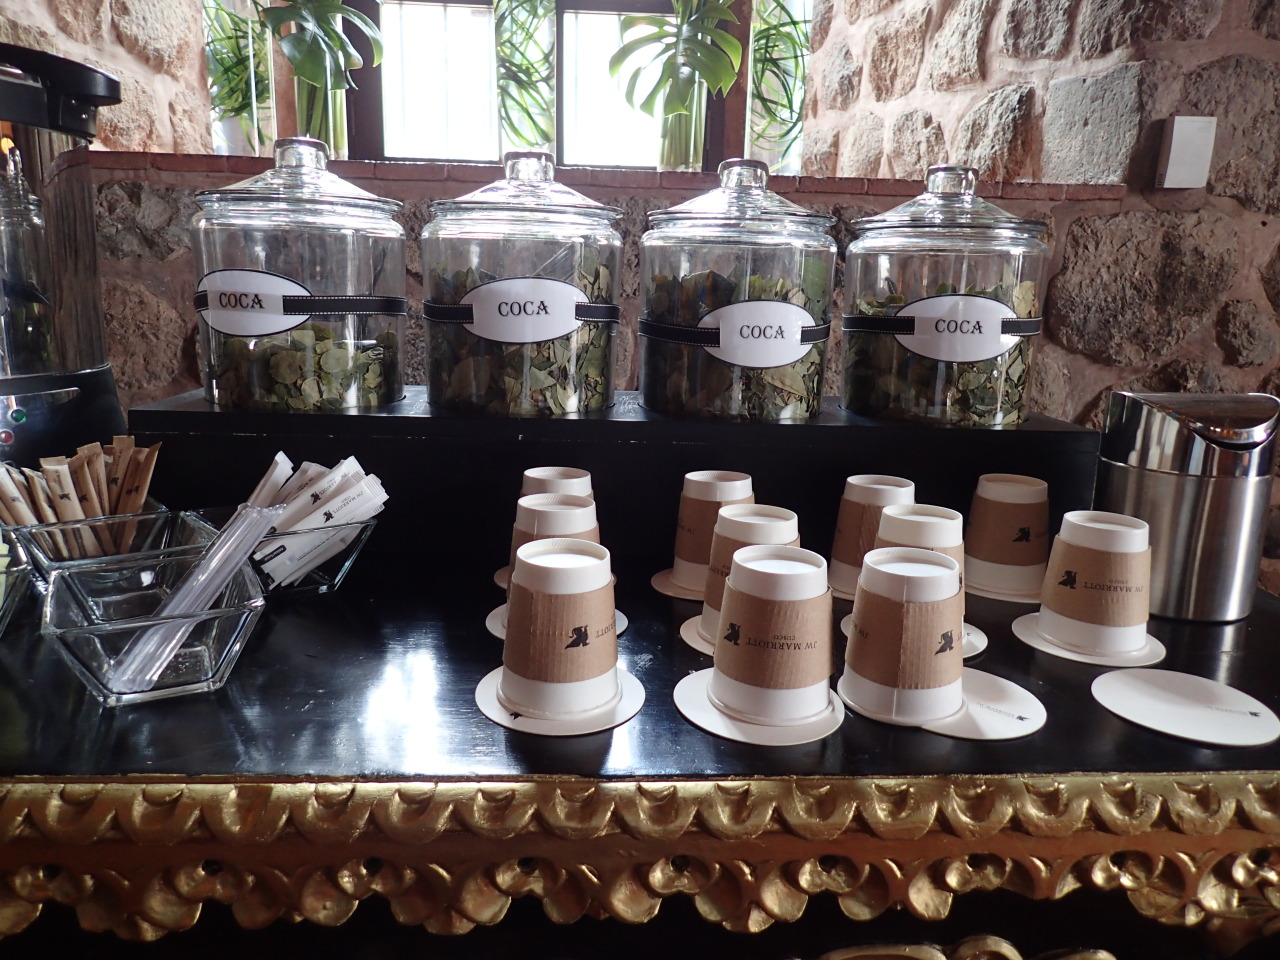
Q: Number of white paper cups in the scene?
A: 11